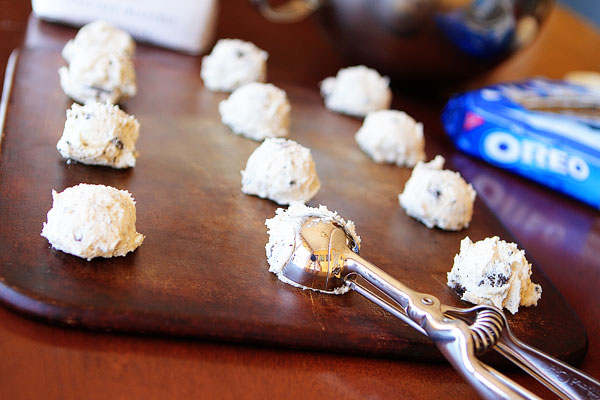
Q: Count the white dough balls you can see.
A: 12